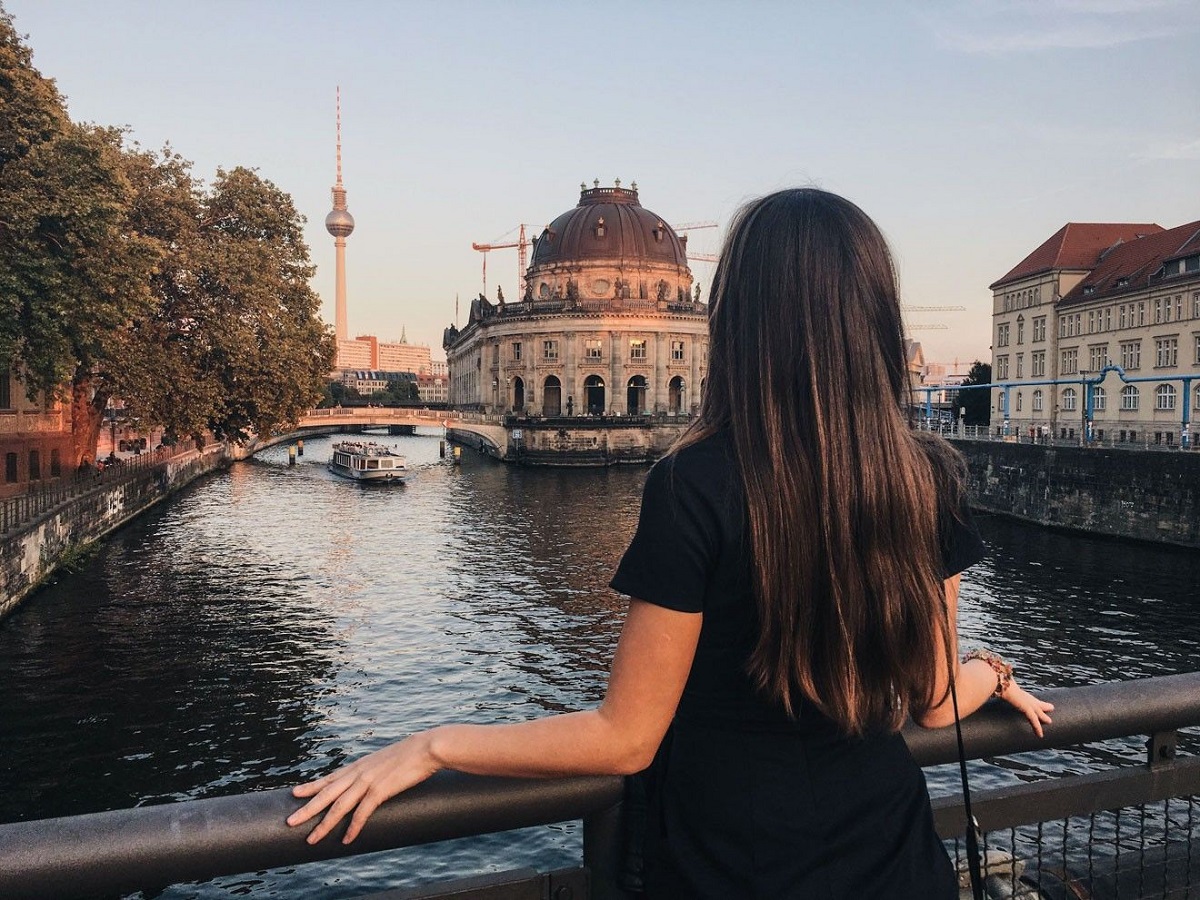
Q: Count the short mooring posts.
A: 4